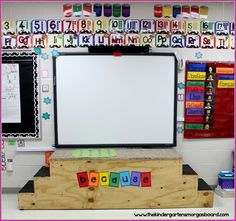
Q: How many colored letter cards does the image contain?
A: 7